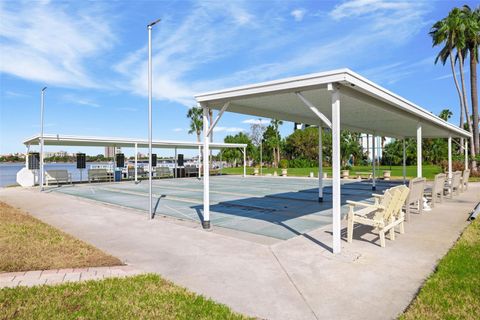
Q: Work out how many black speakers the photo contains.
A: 5